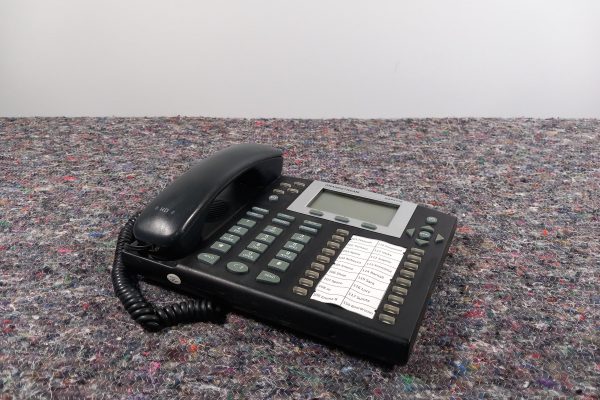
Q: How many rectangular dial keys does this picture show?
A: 12